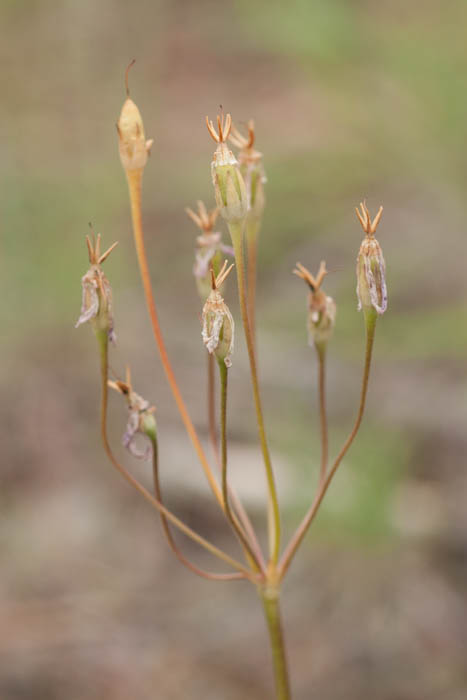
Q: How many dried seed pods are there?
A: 9